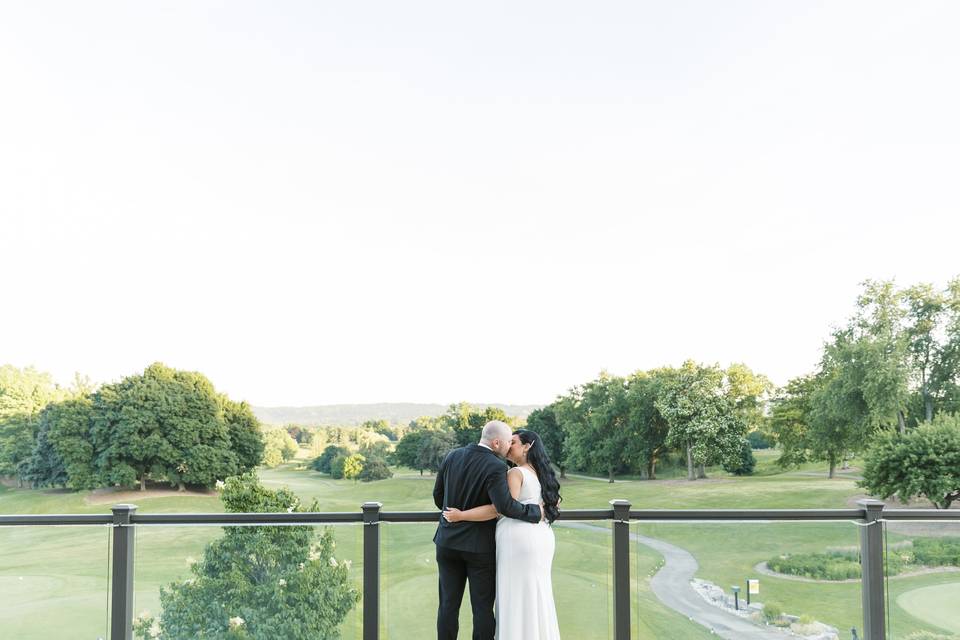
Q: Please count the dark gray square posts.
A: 4